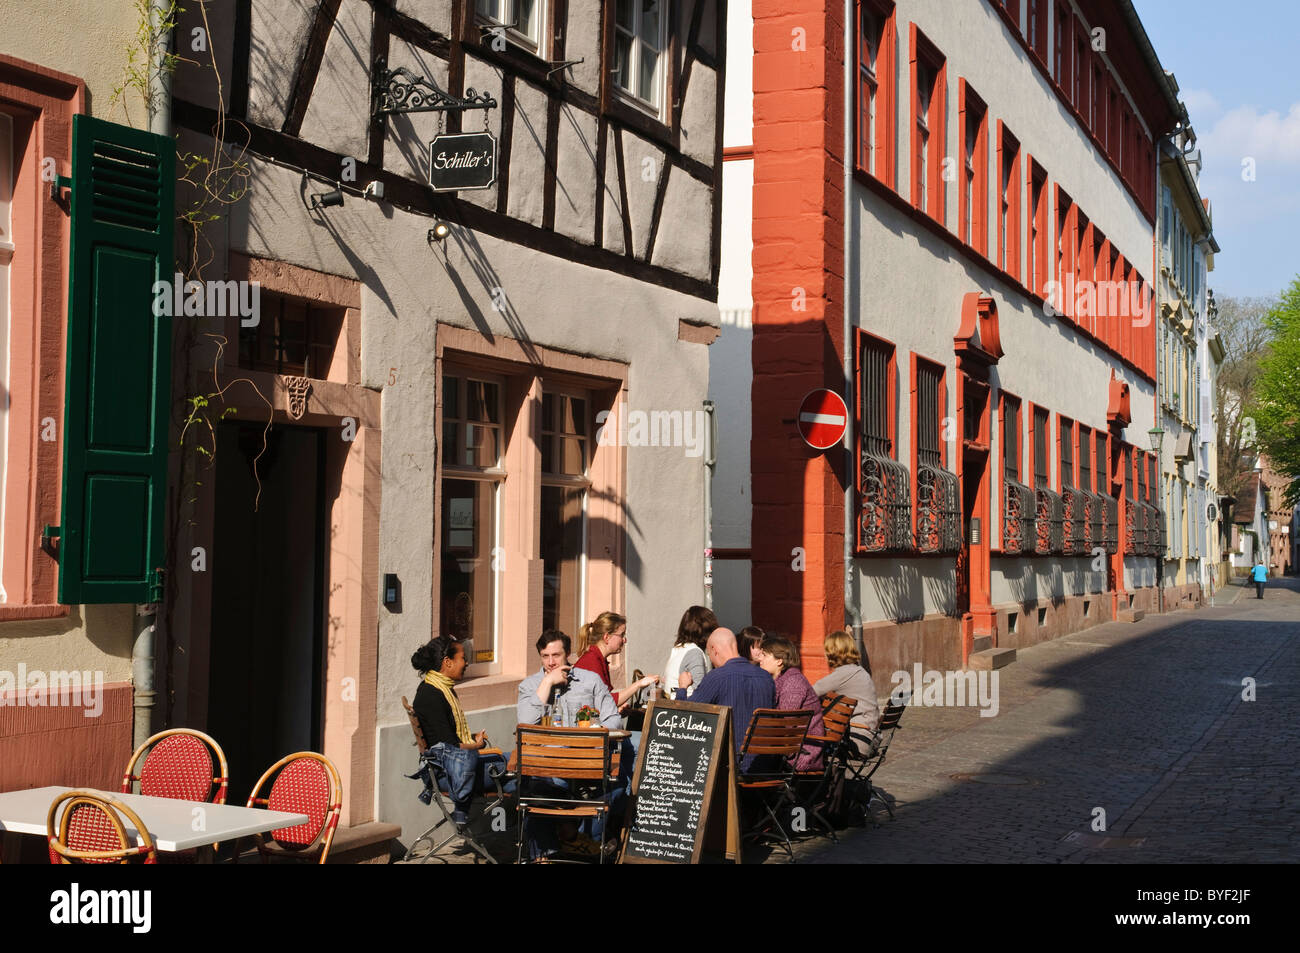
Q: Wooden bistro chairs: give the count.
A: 5